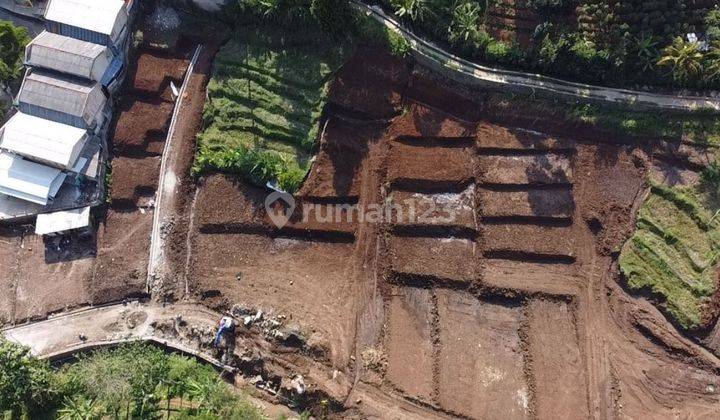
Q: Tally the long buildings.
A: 5